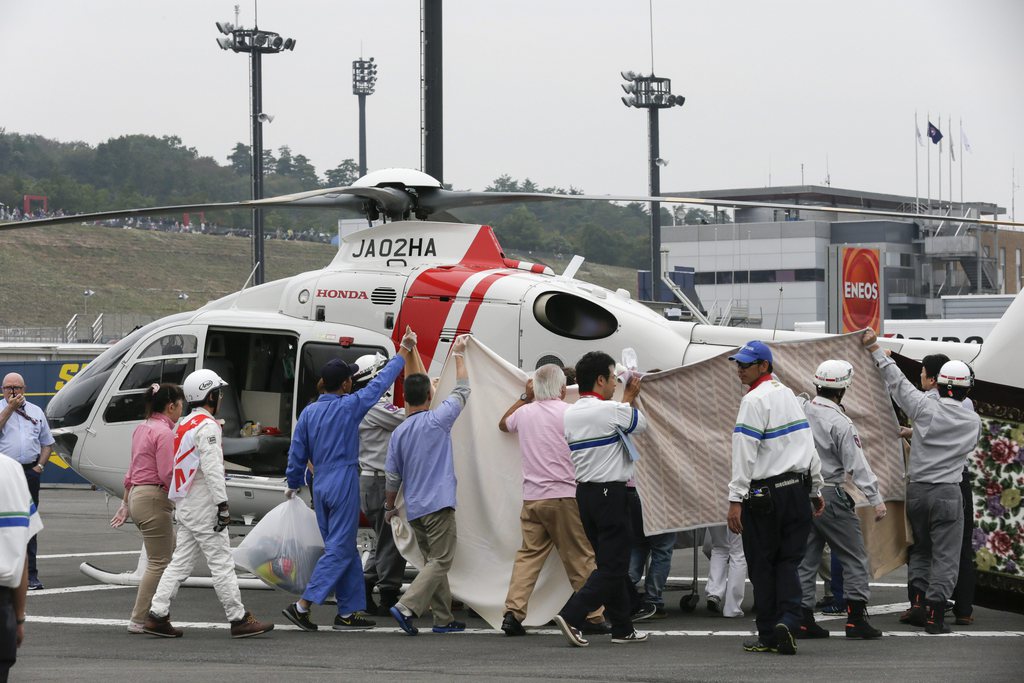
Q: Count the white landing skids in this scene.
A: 1